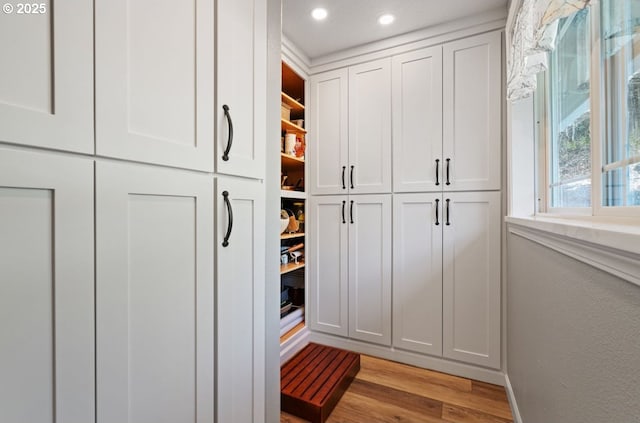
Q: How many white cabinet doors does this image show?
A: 14